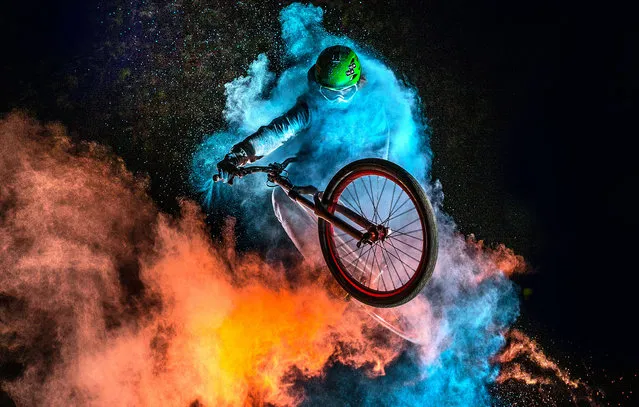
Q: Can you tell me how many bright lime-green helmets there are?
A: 1